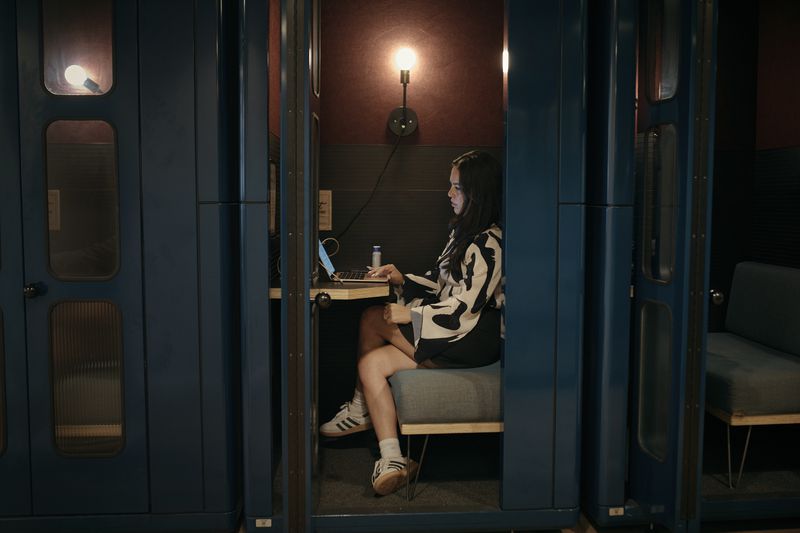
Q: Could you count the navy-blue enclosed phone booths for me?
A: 3